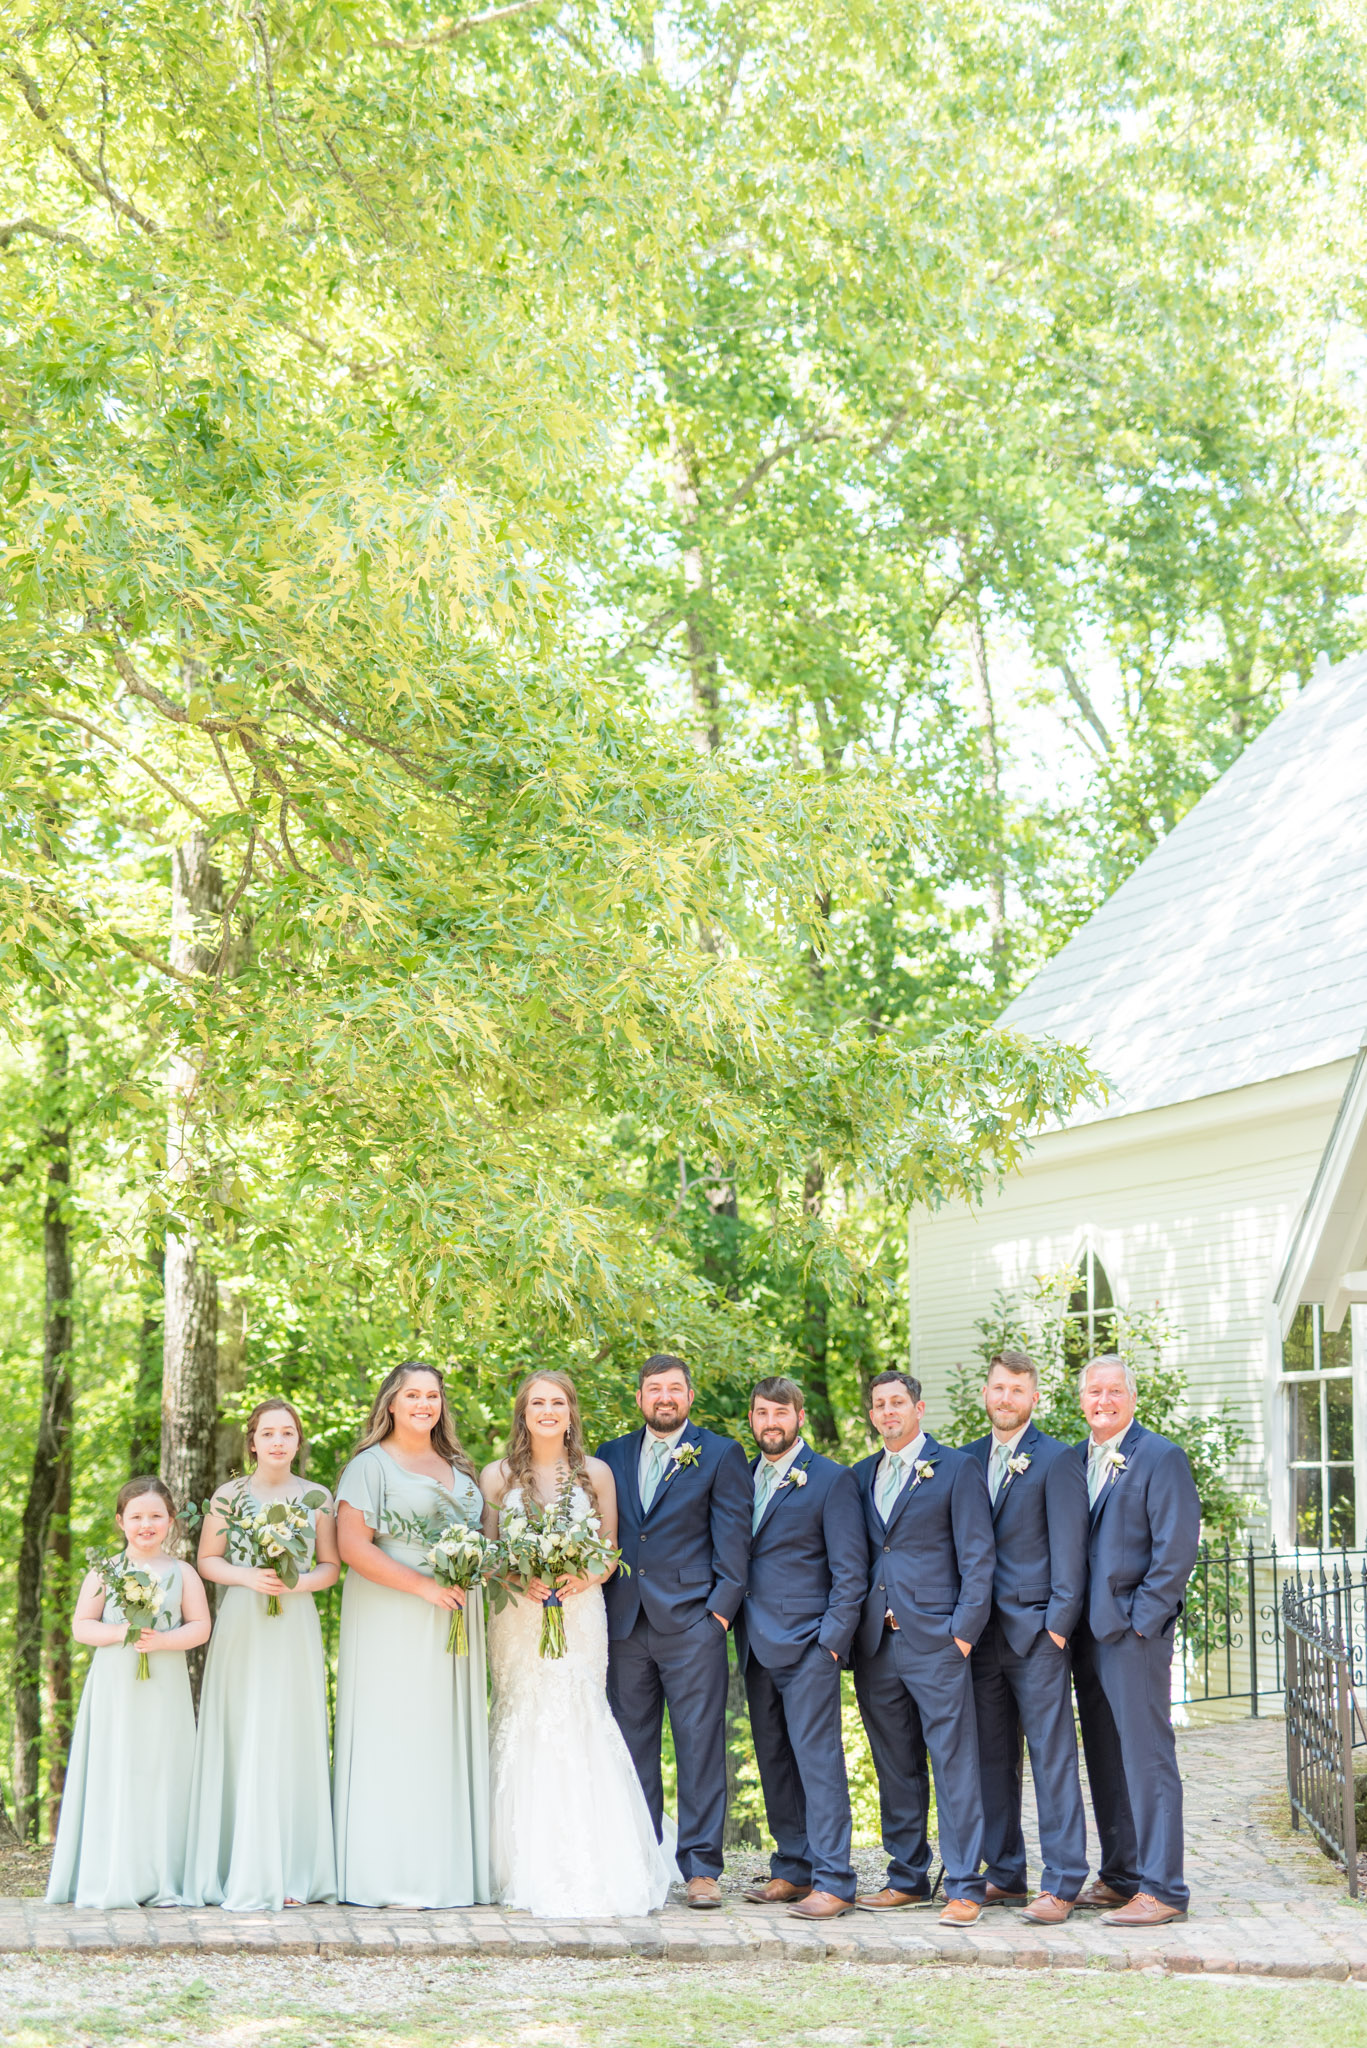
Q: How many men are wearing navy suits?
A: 5